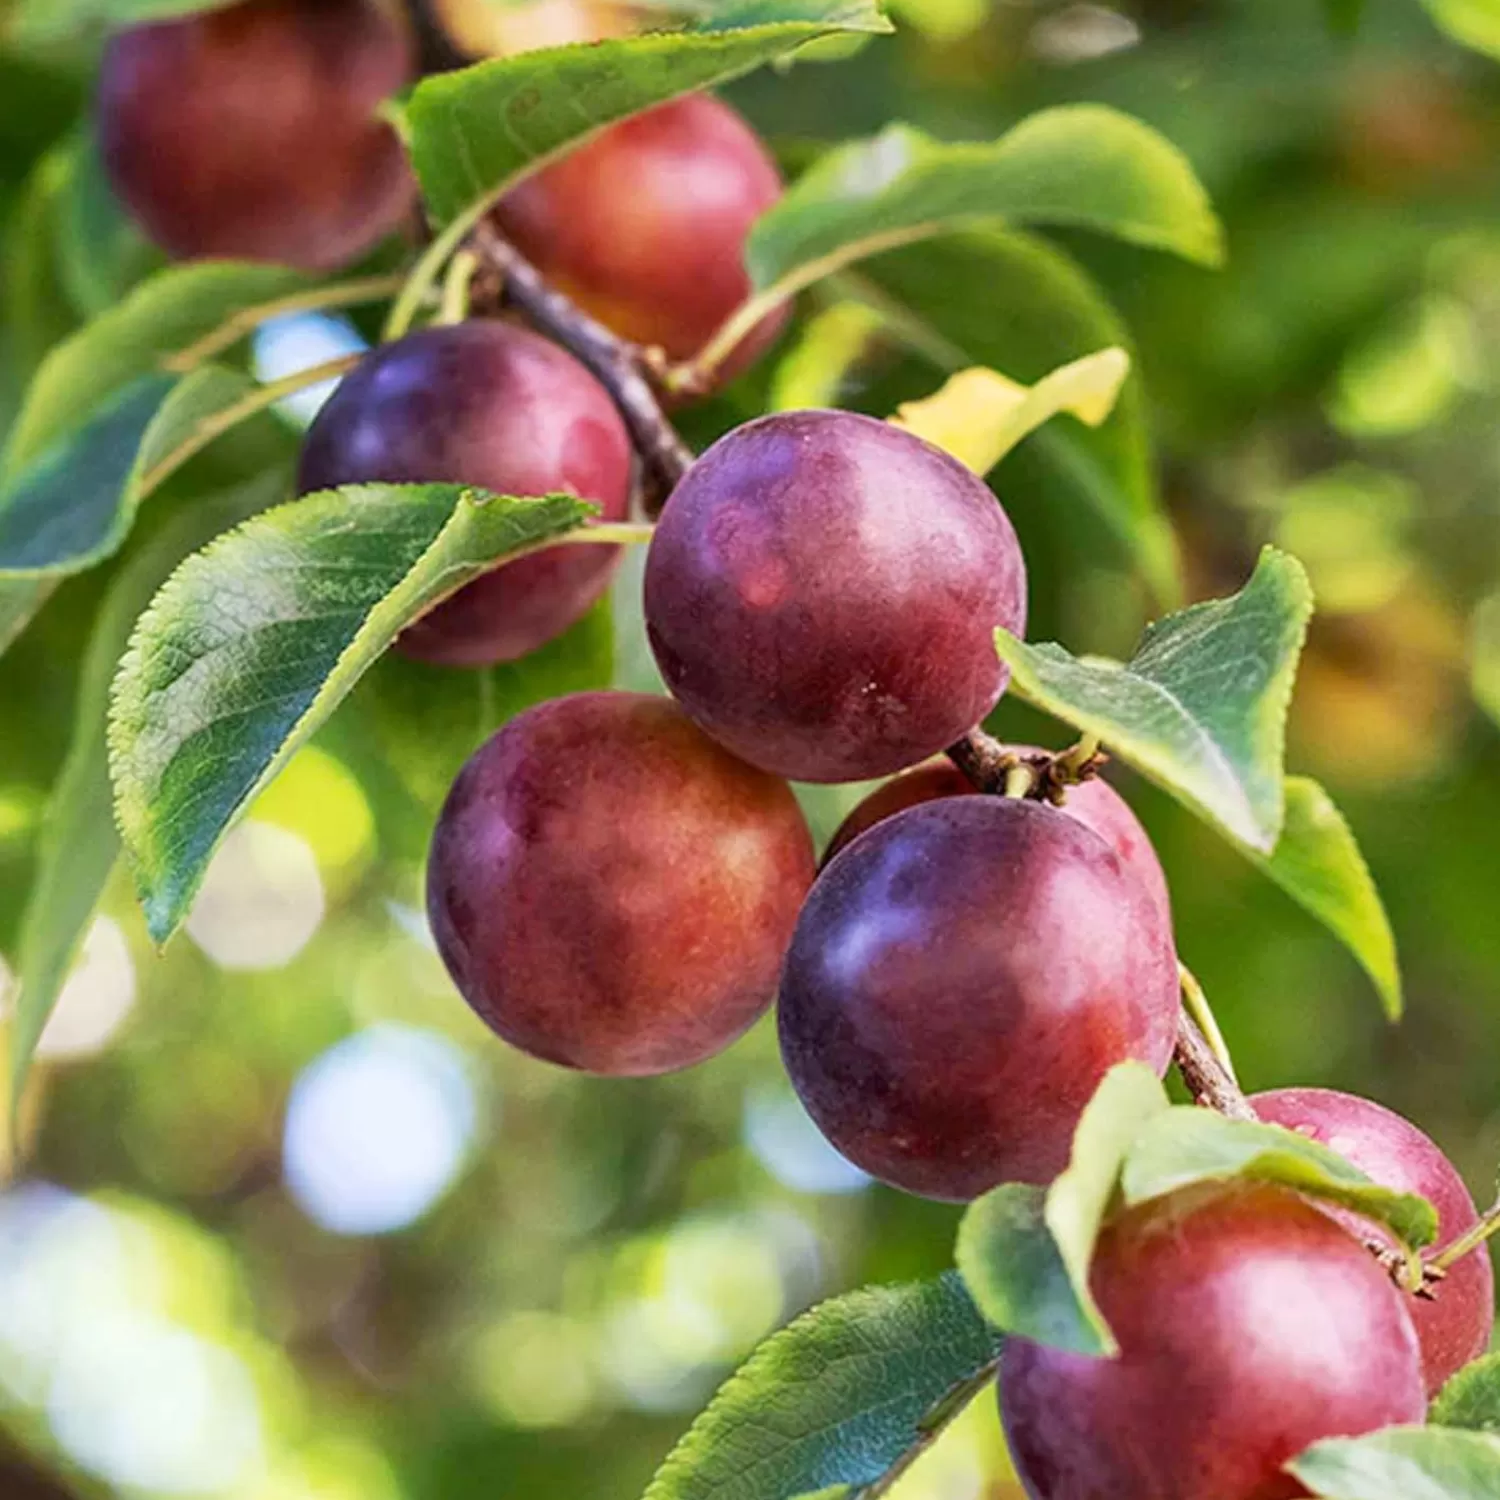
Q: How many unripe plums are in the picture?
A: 0